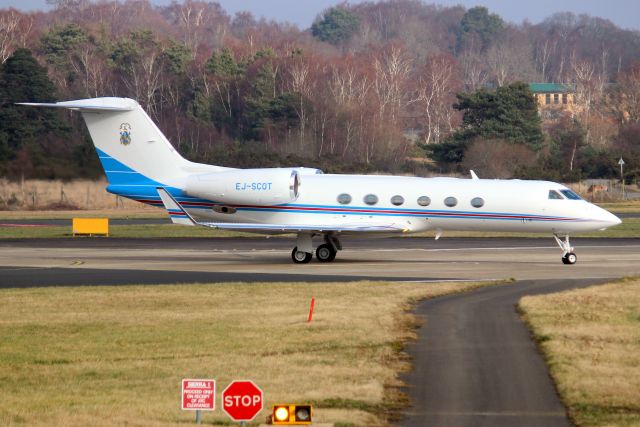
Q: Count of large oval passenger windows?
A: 6